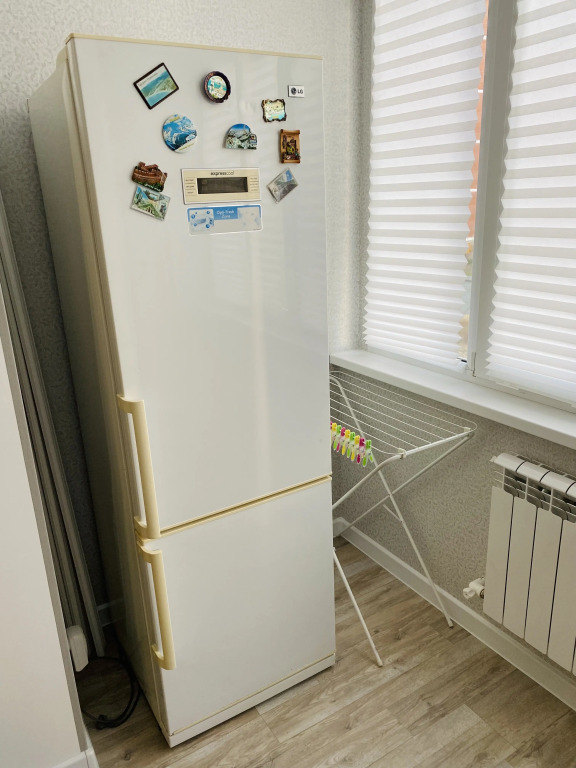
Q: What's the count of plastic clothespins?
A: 9